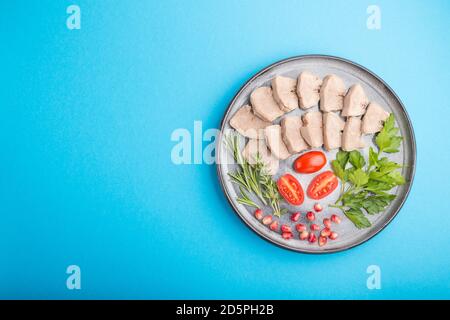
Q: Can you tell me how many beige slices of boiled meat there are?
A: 13